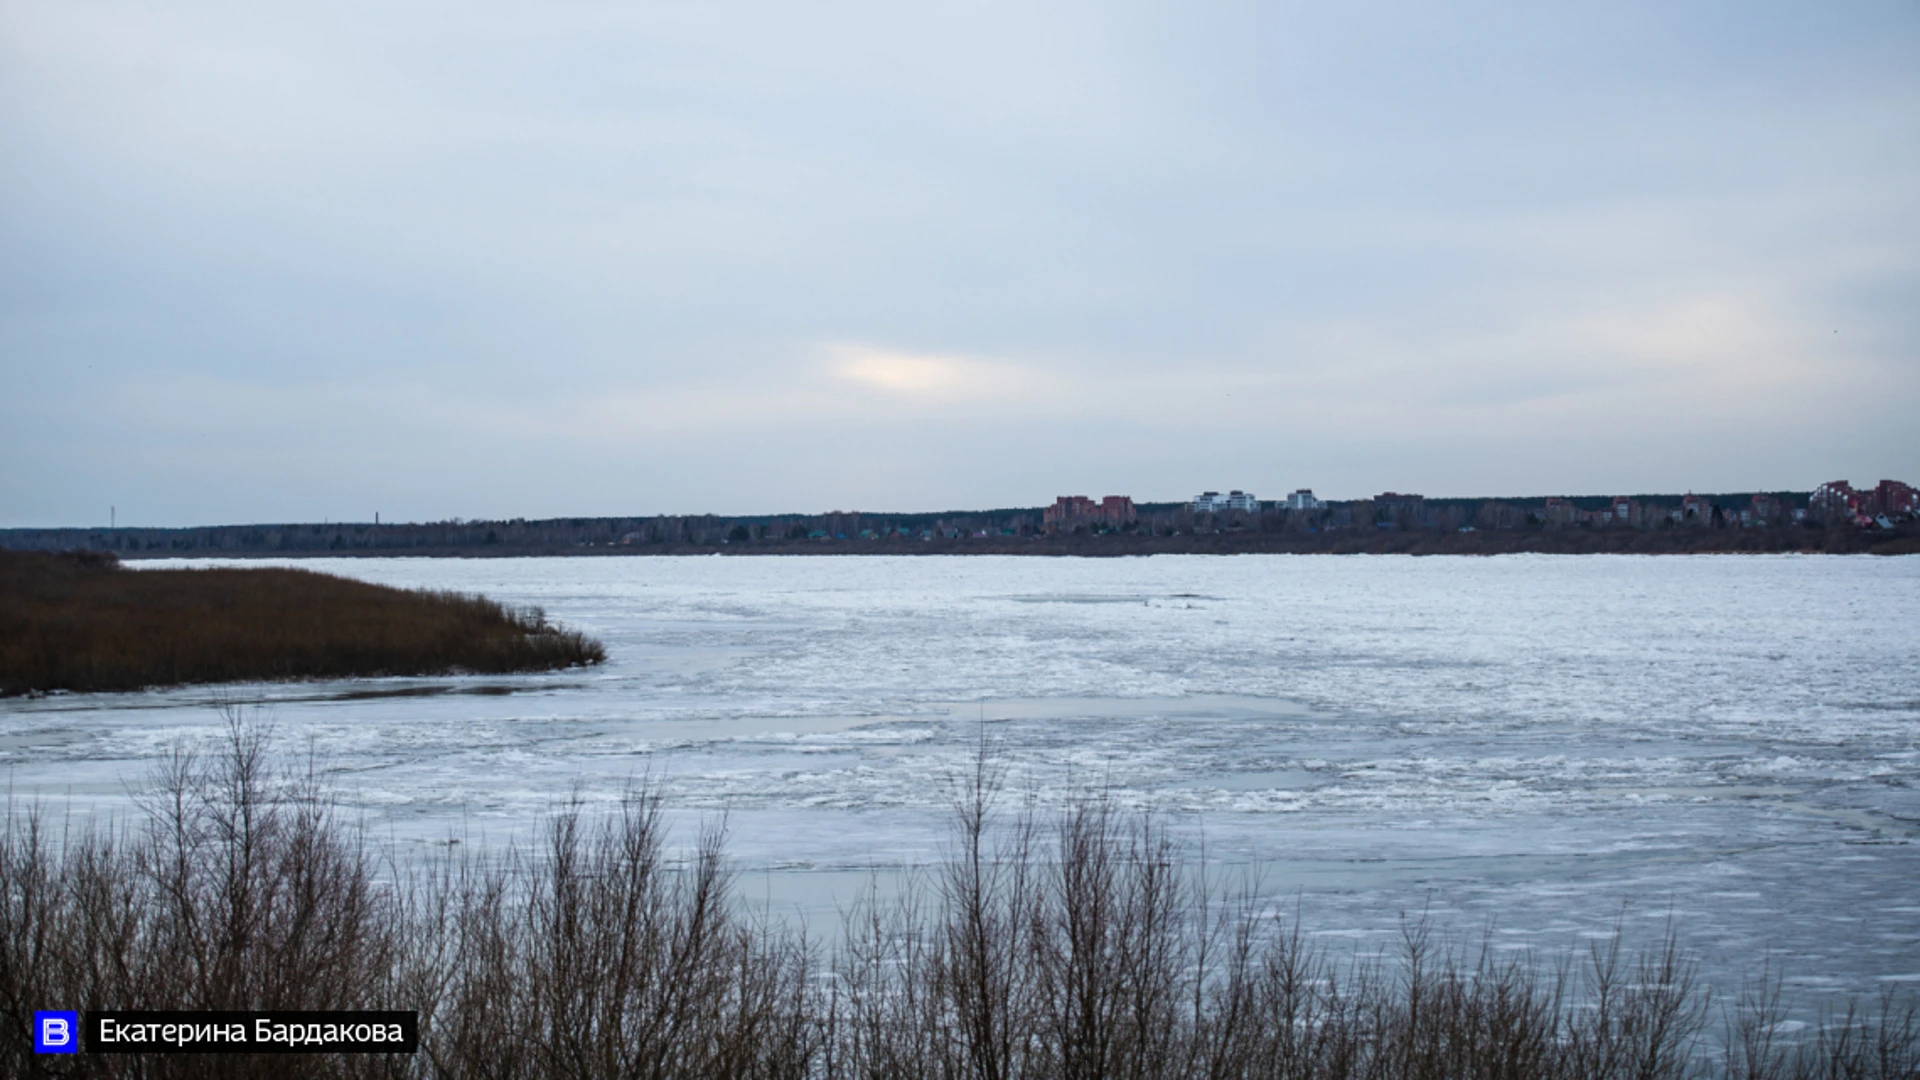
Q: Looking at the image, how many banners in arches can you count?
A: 0